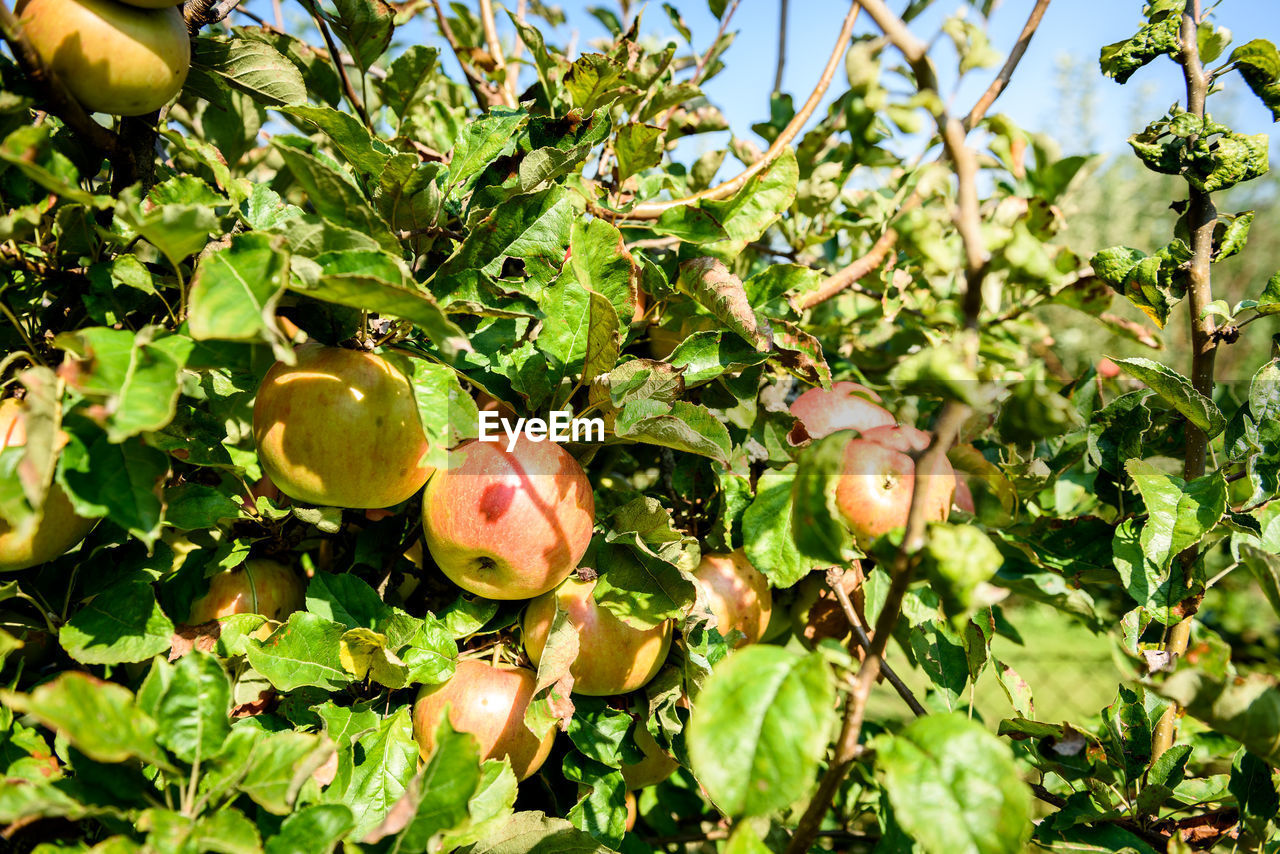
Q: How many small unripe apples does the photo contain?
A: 0